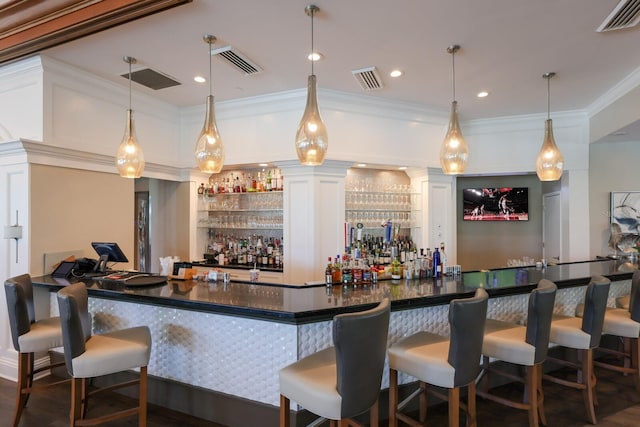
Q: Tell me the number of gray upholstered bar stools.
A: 7